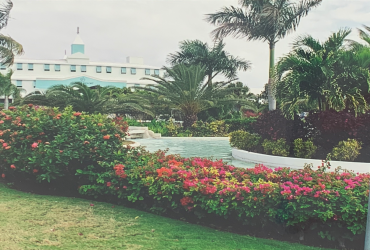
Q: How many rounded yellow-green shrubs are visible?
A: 4